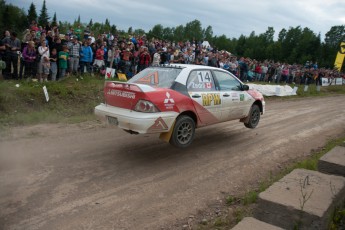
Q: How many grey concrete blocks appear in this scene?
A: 3